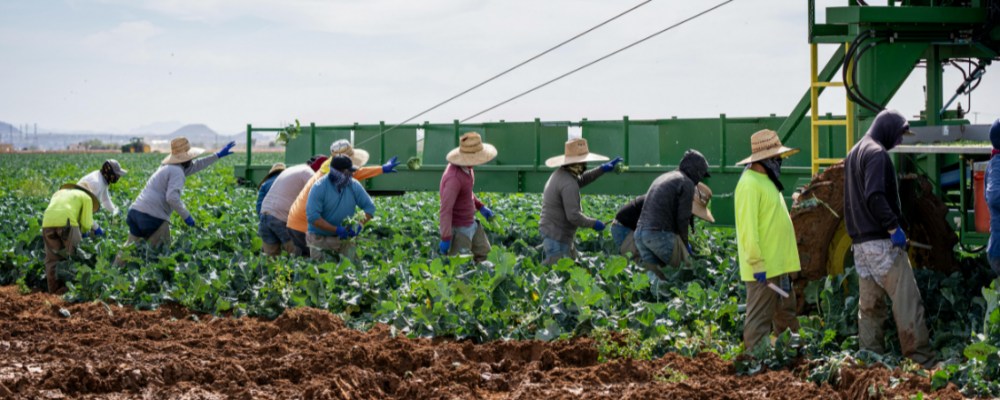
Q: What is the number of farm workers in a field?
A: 14